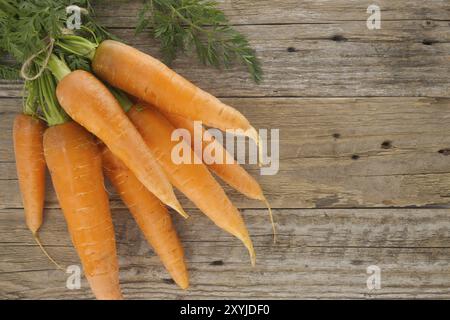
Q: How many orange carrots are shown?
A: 7